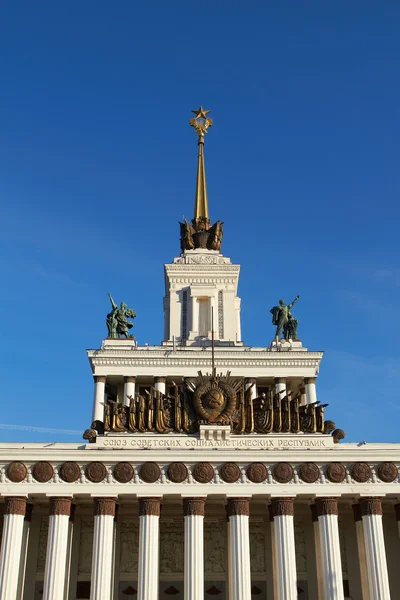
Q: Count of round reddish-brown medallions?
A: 15